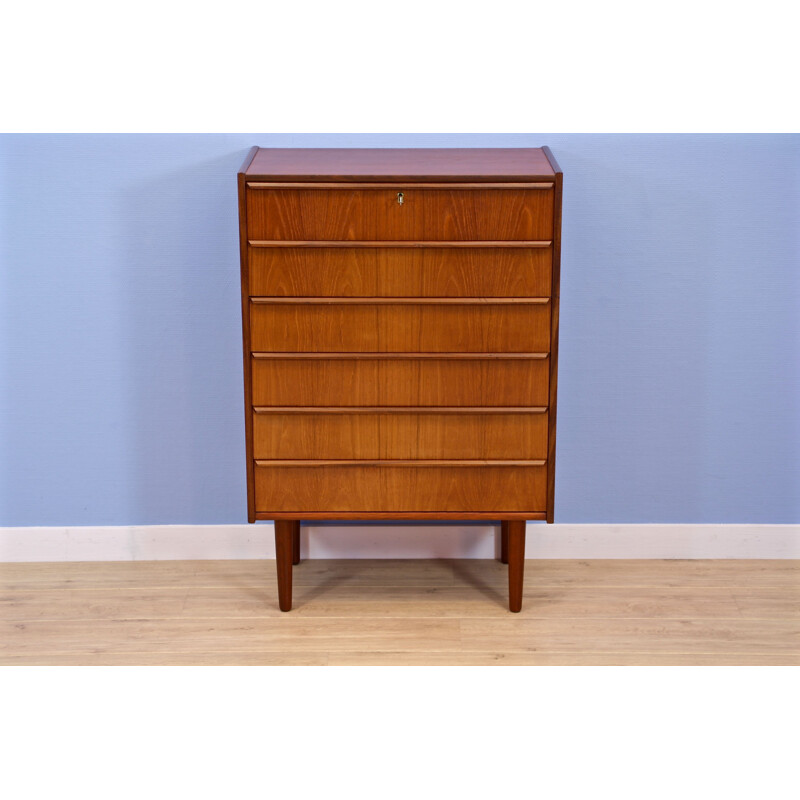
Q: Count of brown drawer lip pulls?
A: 6